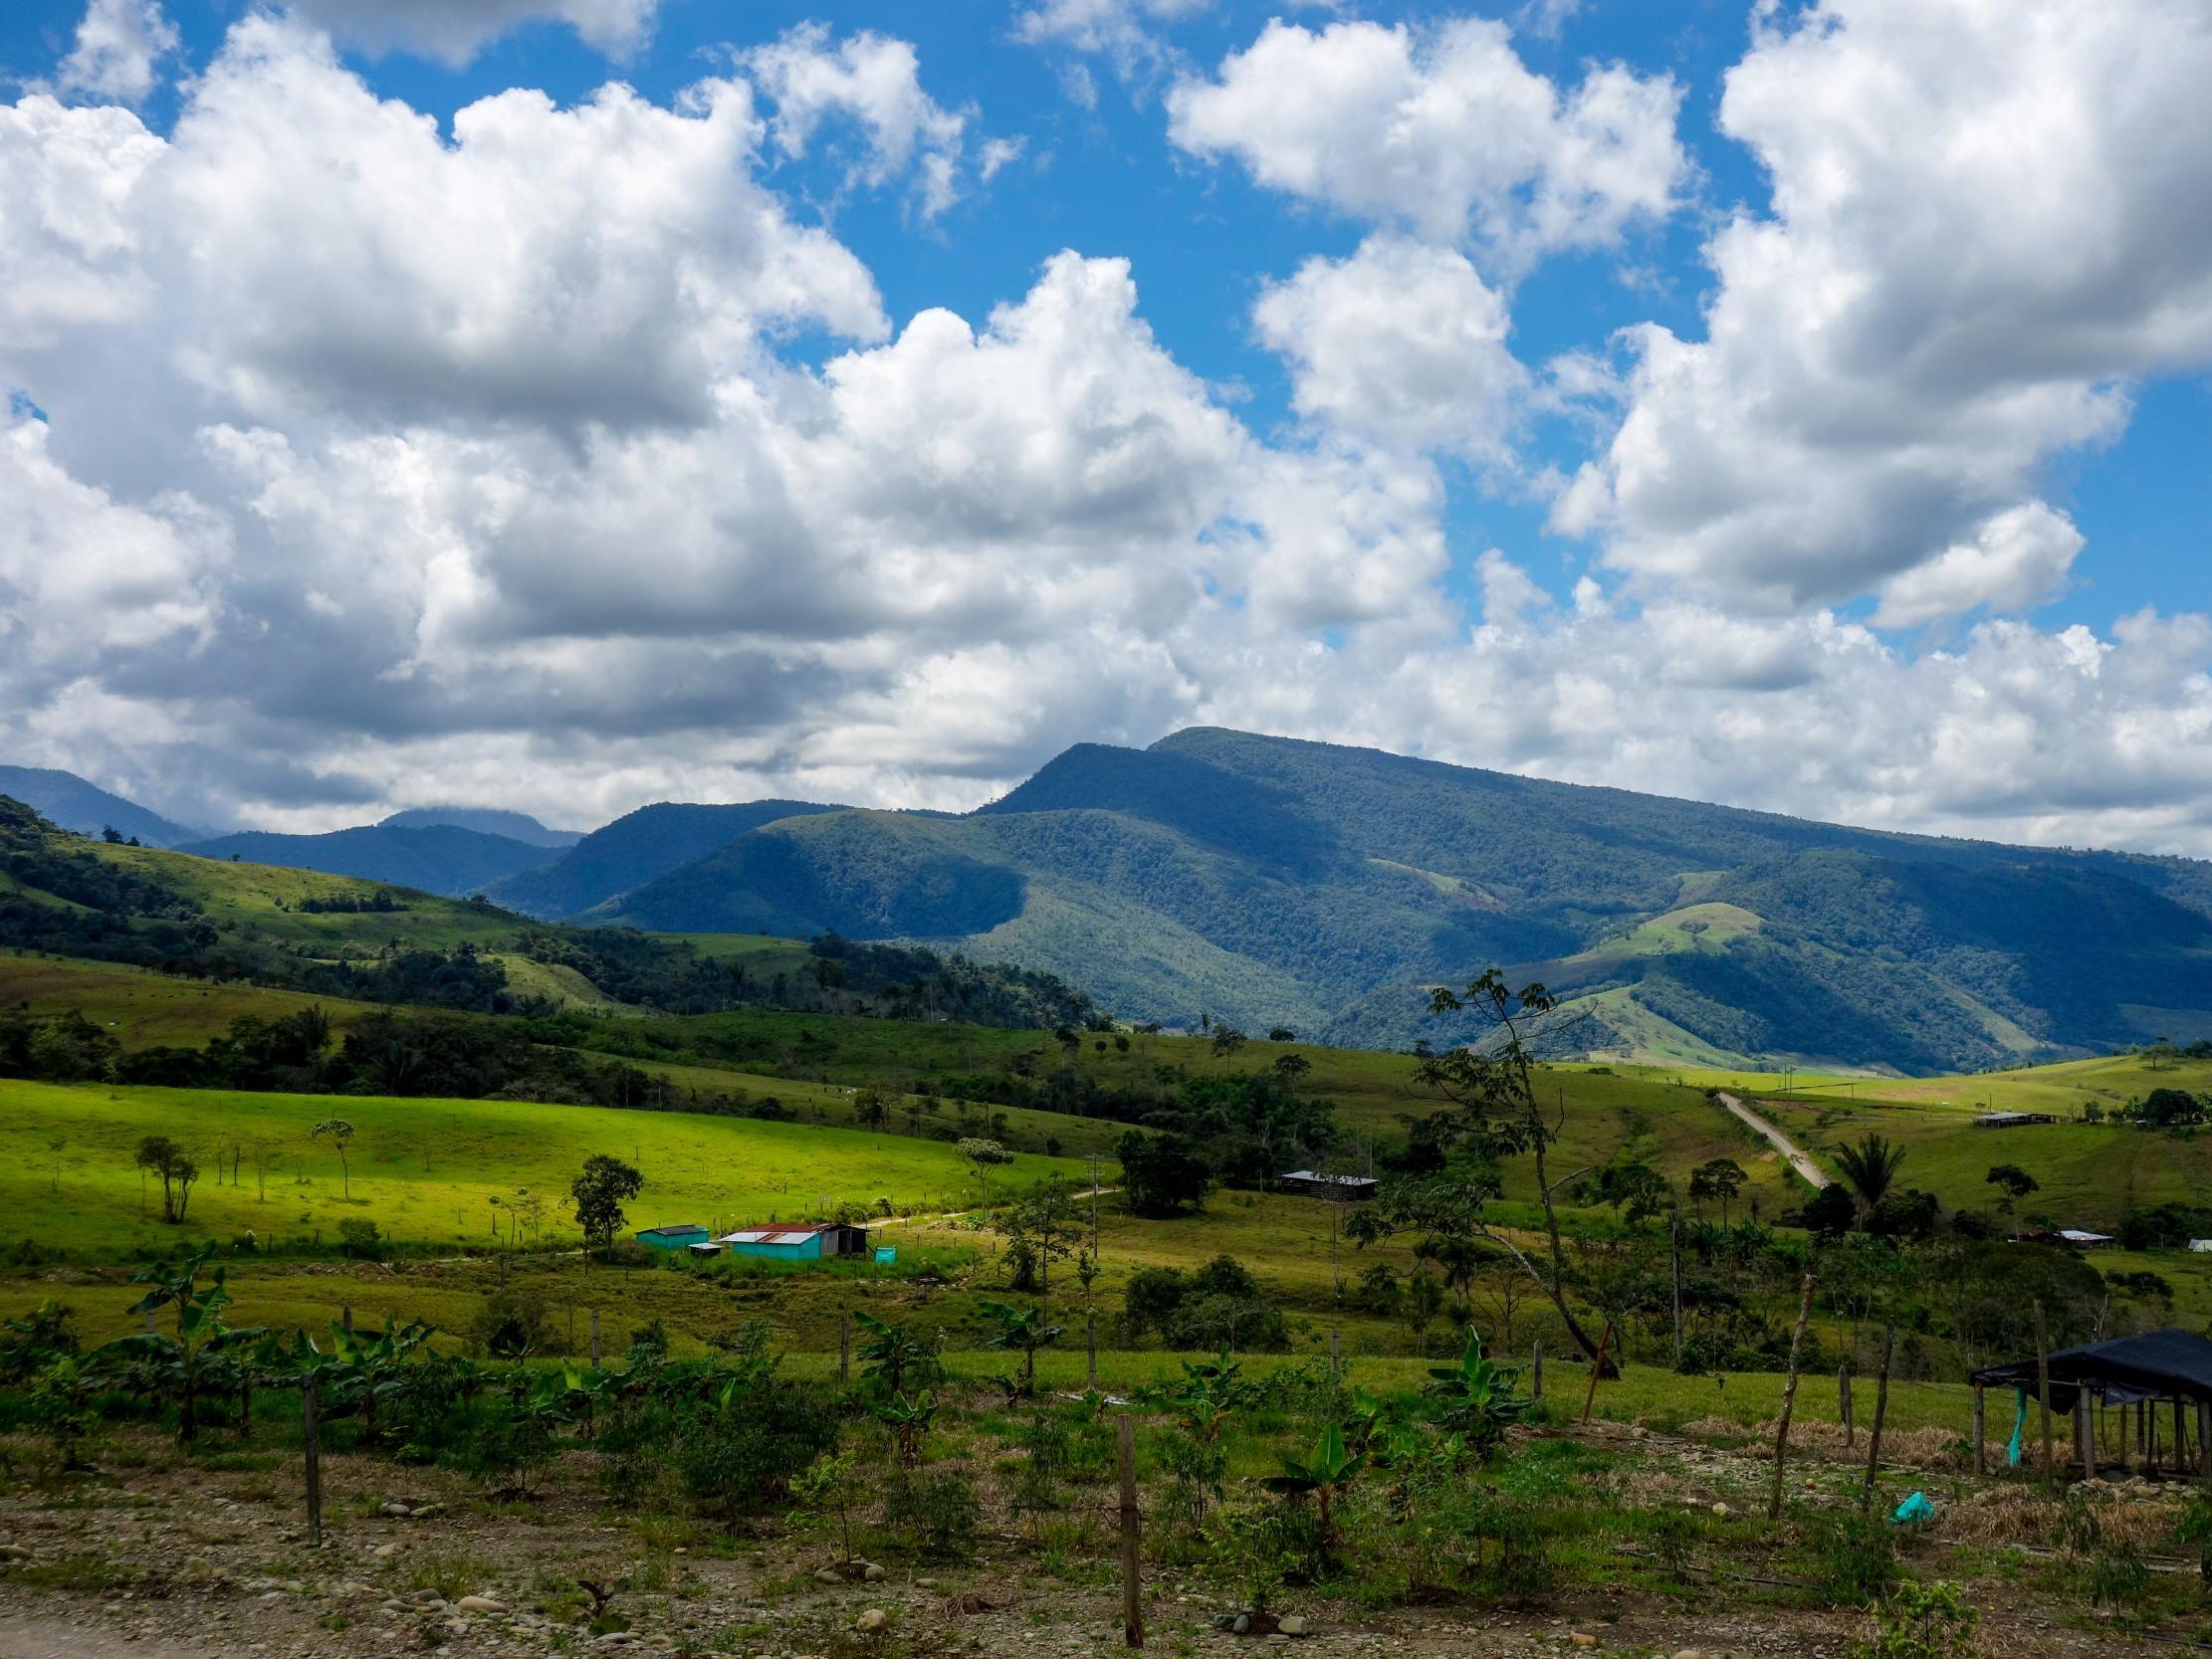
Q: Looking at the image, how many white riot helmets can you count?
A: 0